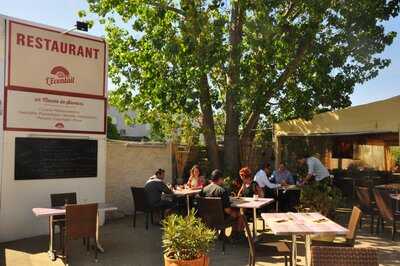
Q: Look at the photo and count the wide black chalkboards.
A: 1